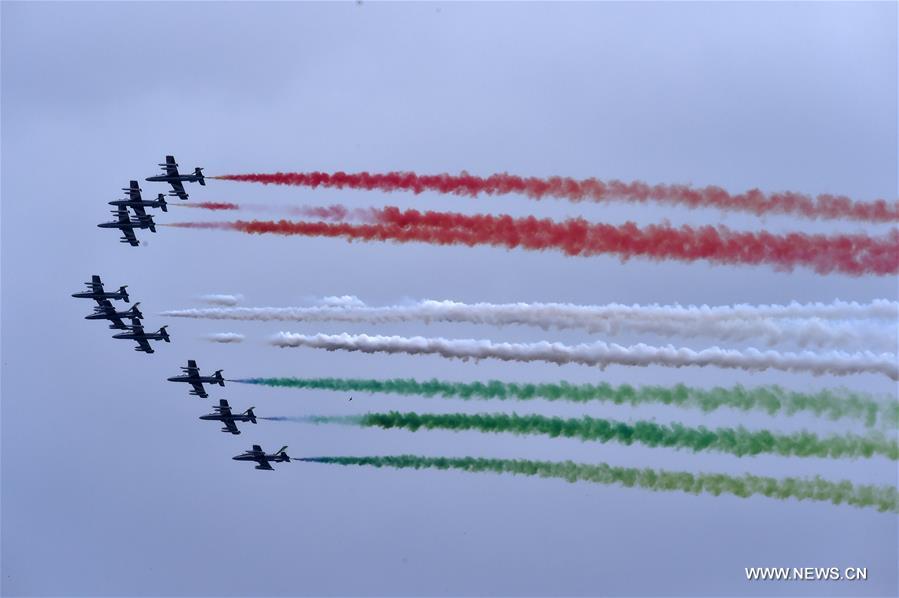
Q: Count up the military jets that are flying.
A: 9